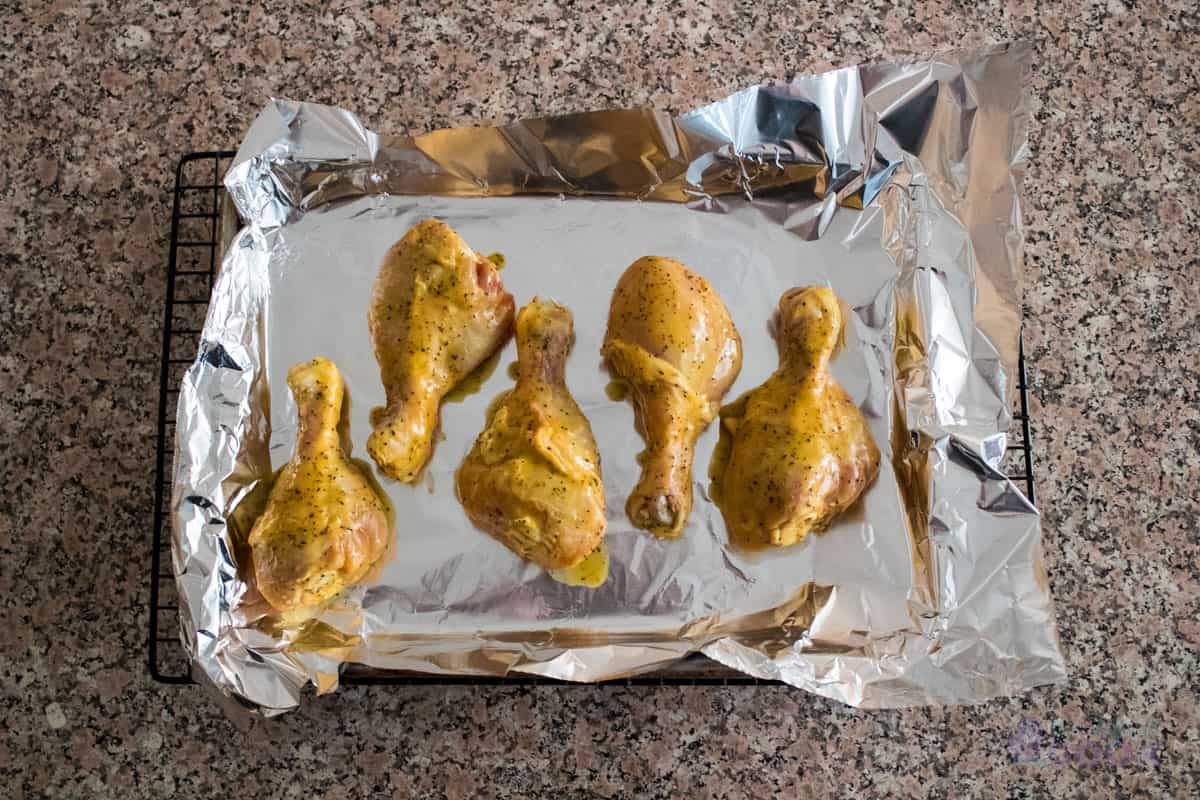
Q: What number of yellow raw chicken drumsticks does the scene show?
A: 5